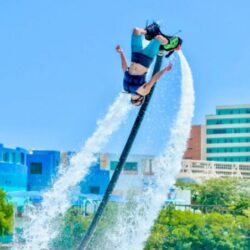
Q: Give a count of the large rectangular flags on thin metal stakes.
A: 0